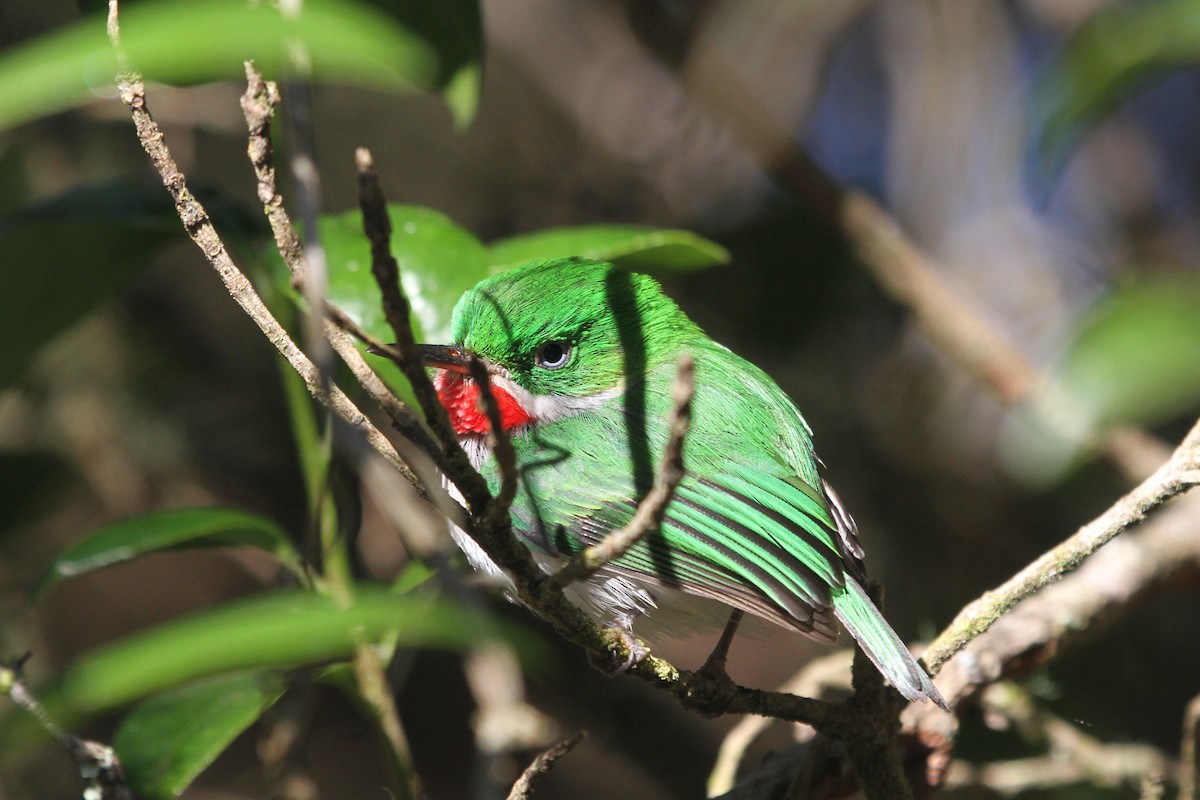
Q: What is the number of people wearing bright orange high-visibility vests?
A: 0